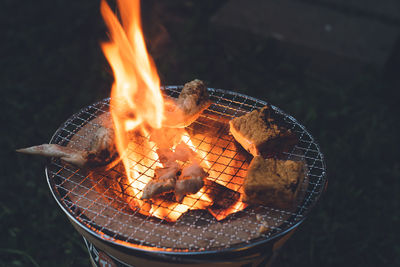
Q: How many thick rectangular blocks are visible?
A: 2